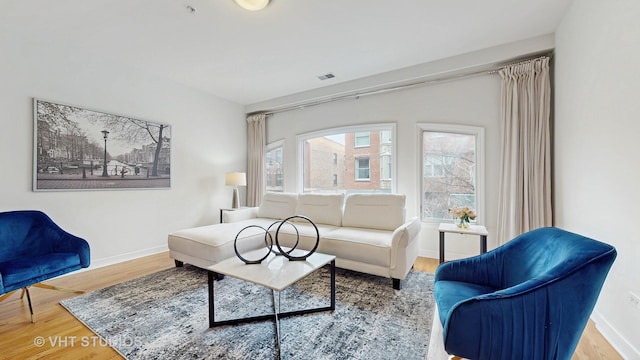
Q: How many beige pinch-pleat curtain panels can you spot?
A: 2